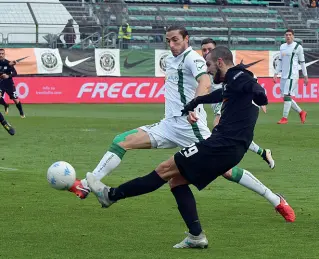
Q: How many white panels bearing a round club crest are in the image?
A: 4